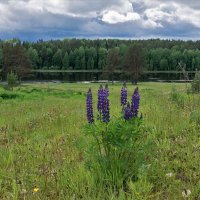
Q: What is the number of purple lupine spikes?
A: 6